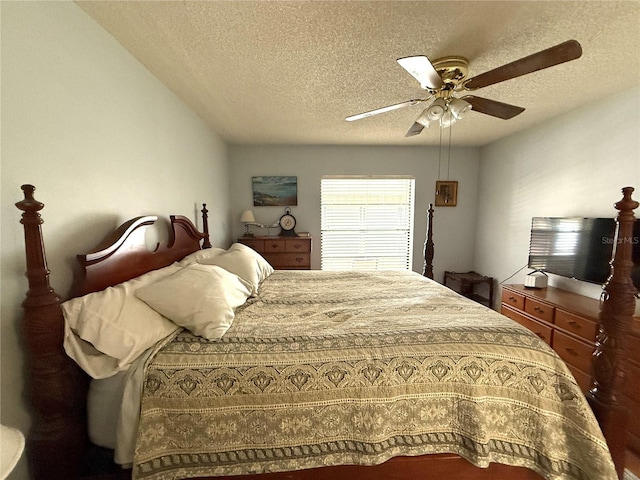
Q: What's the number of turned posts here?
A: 4